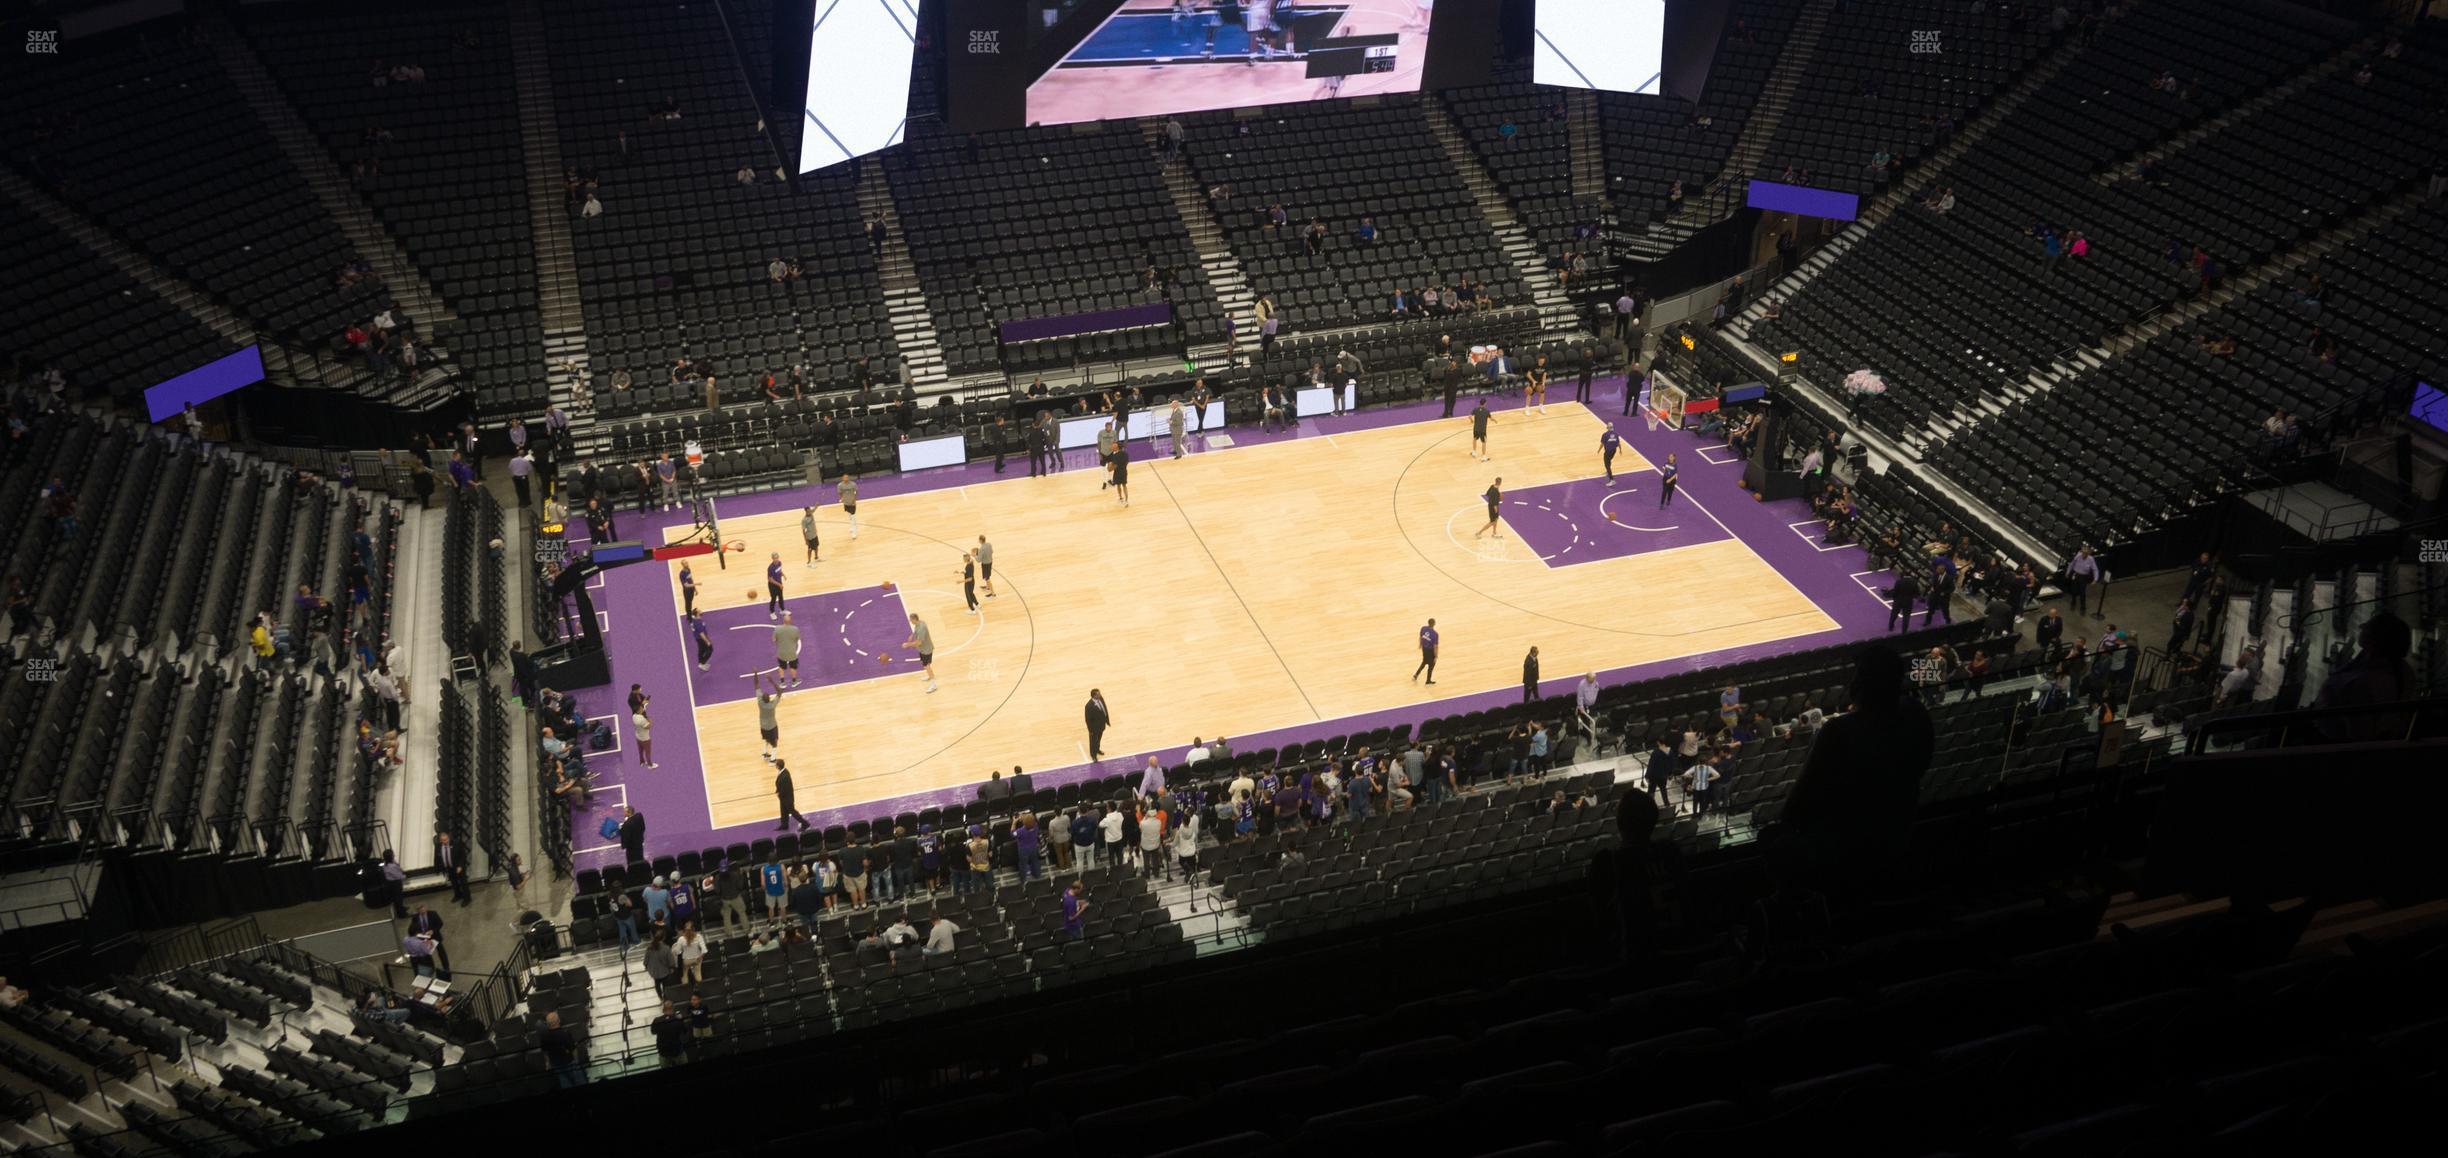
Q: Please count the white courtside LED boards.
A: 3